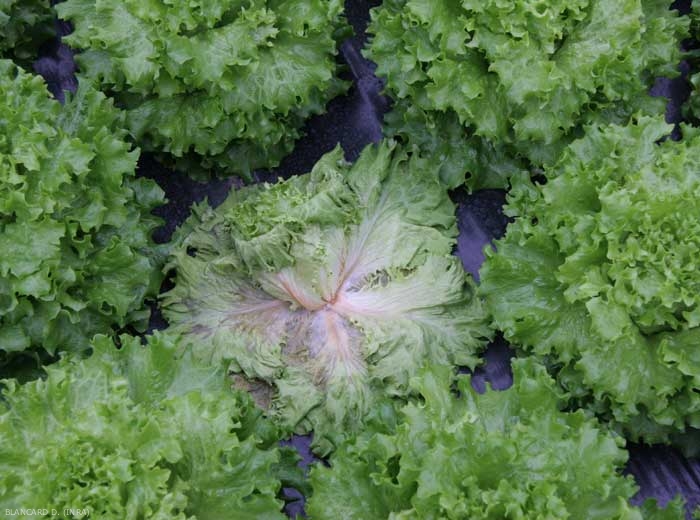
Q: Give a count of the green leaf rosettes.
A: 6